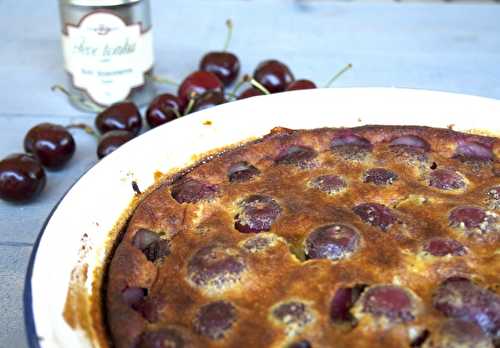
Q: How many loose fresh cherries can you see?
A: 11